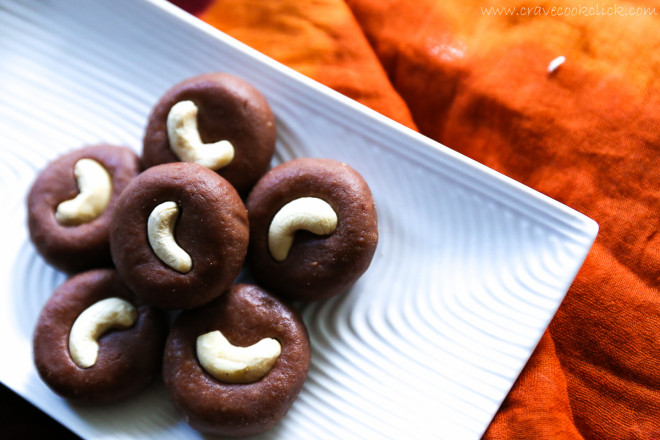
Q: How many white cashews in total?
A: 6